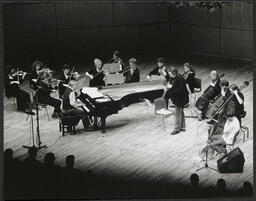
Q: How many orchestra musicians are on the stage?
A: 15